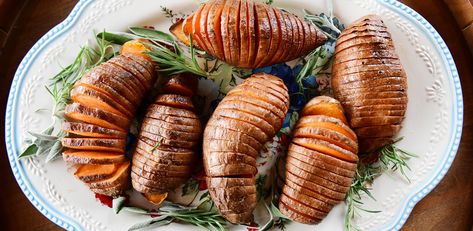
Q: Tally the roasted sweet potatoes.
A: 6